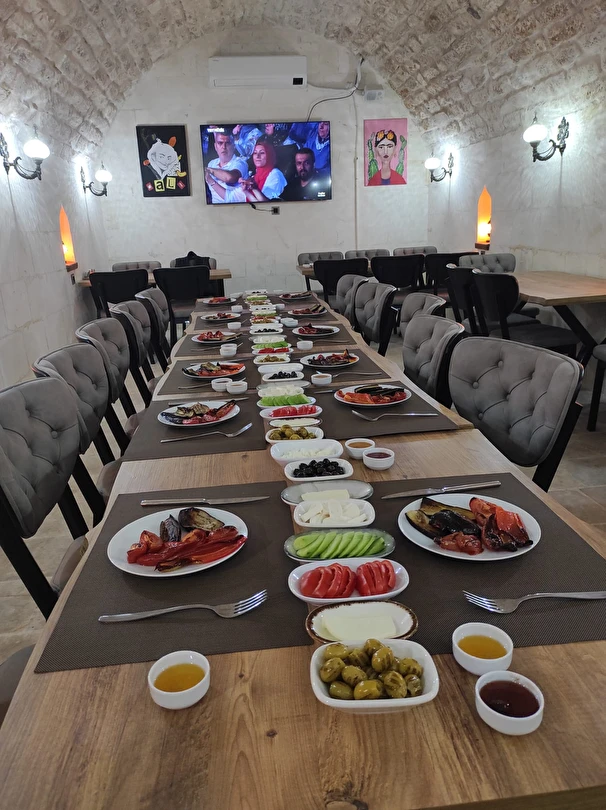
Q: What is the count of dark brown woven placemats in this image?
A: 12